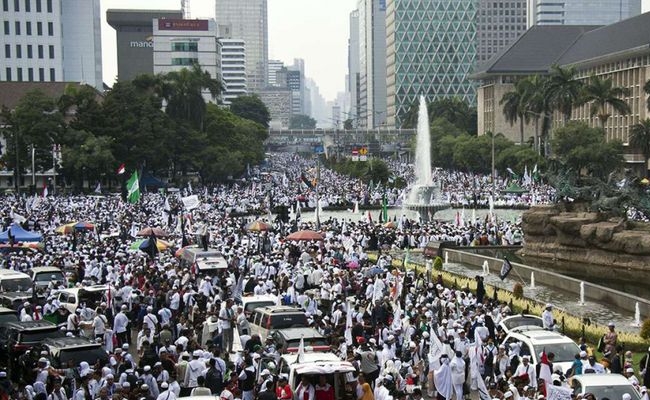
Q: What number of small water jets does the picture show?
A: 5